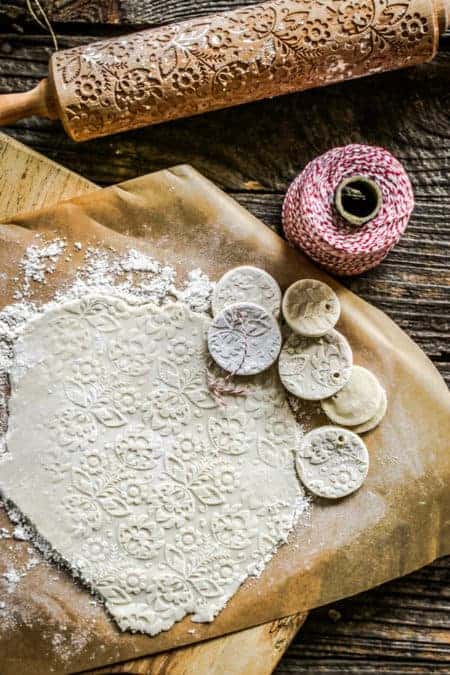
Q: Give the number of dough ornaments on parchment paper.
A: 7